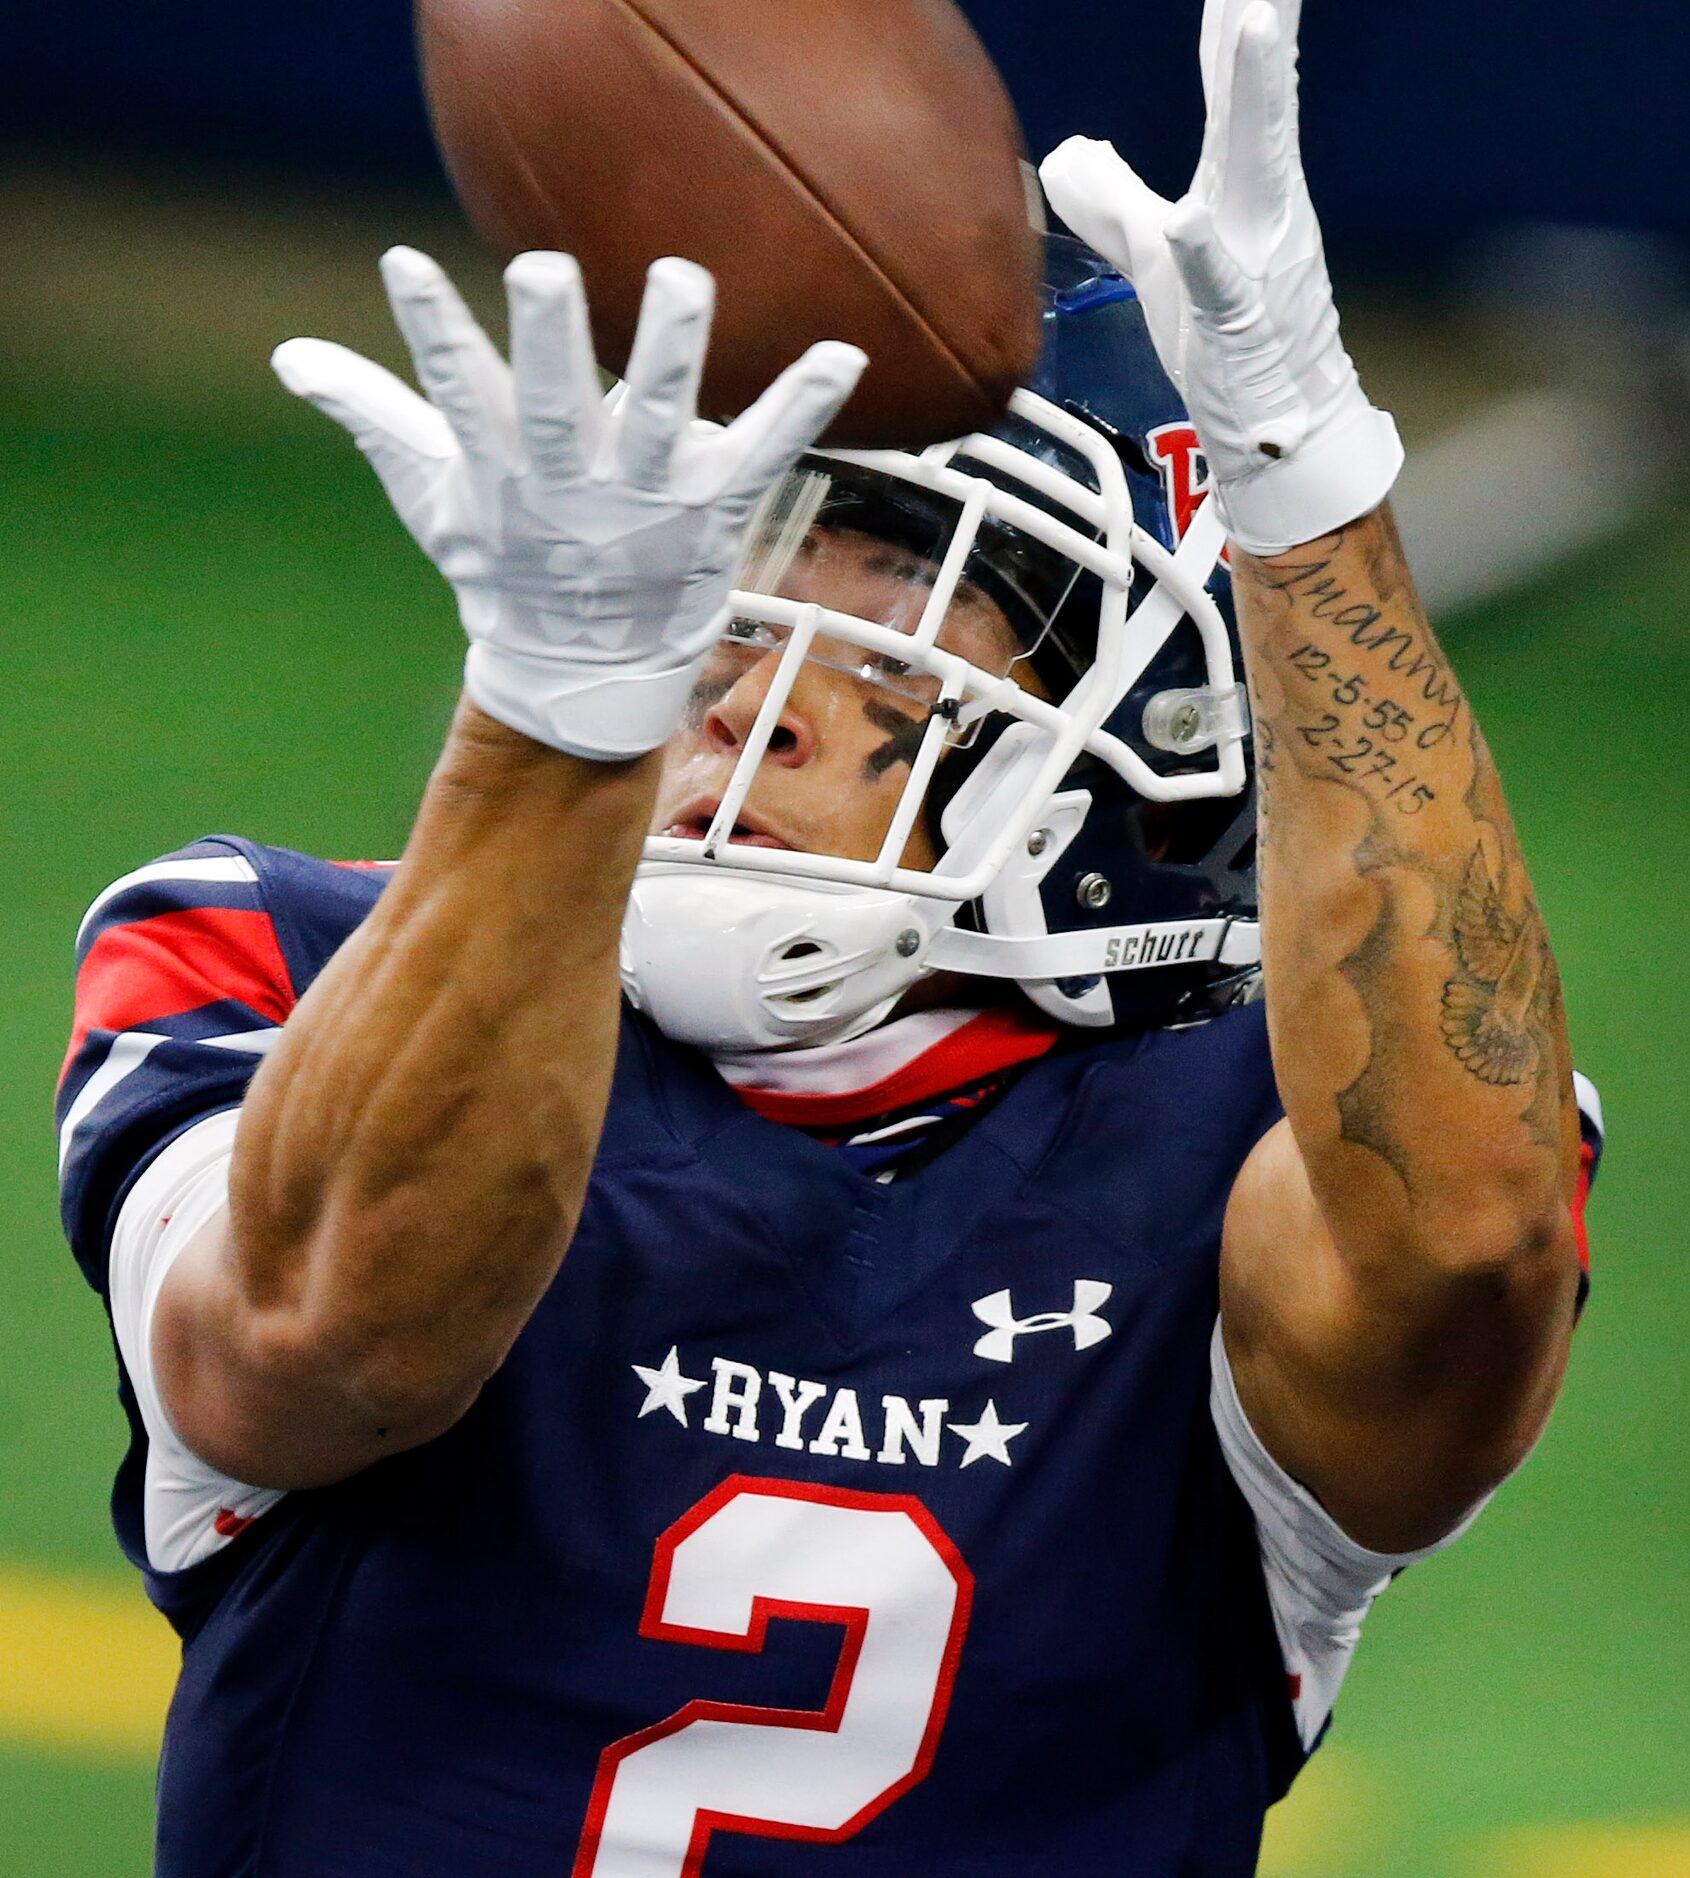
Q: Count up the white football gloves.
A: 2